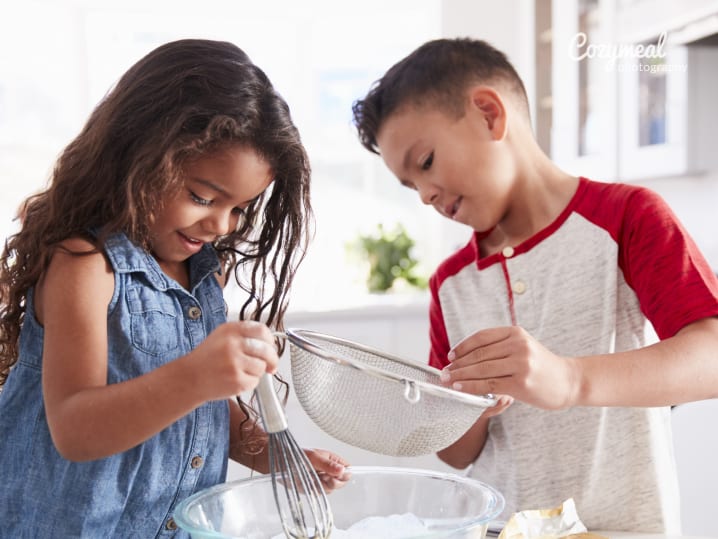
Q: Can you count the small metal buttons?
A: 3